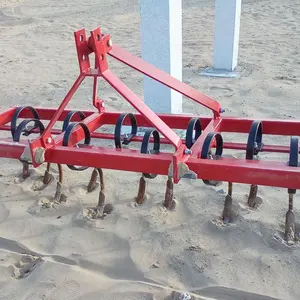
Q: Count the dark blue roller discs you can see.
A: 10